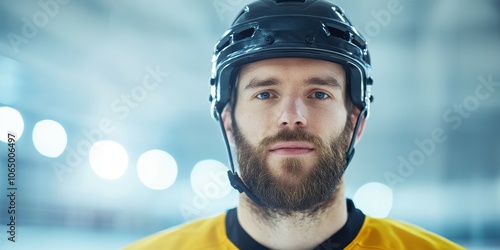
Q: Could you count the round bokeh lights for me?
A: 6